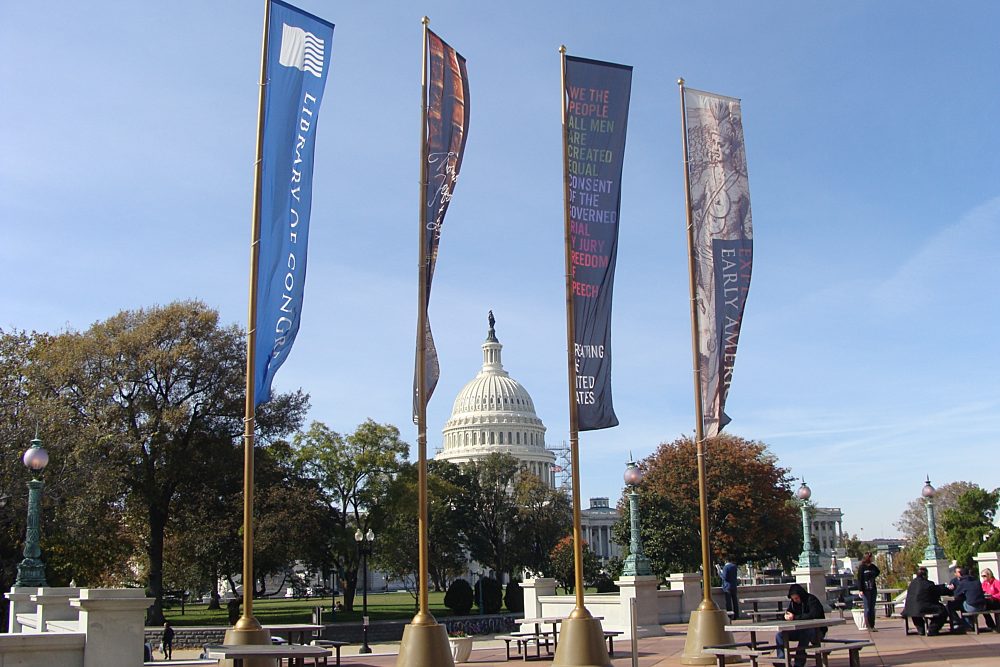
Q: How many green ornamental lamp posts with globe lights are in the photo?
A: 4